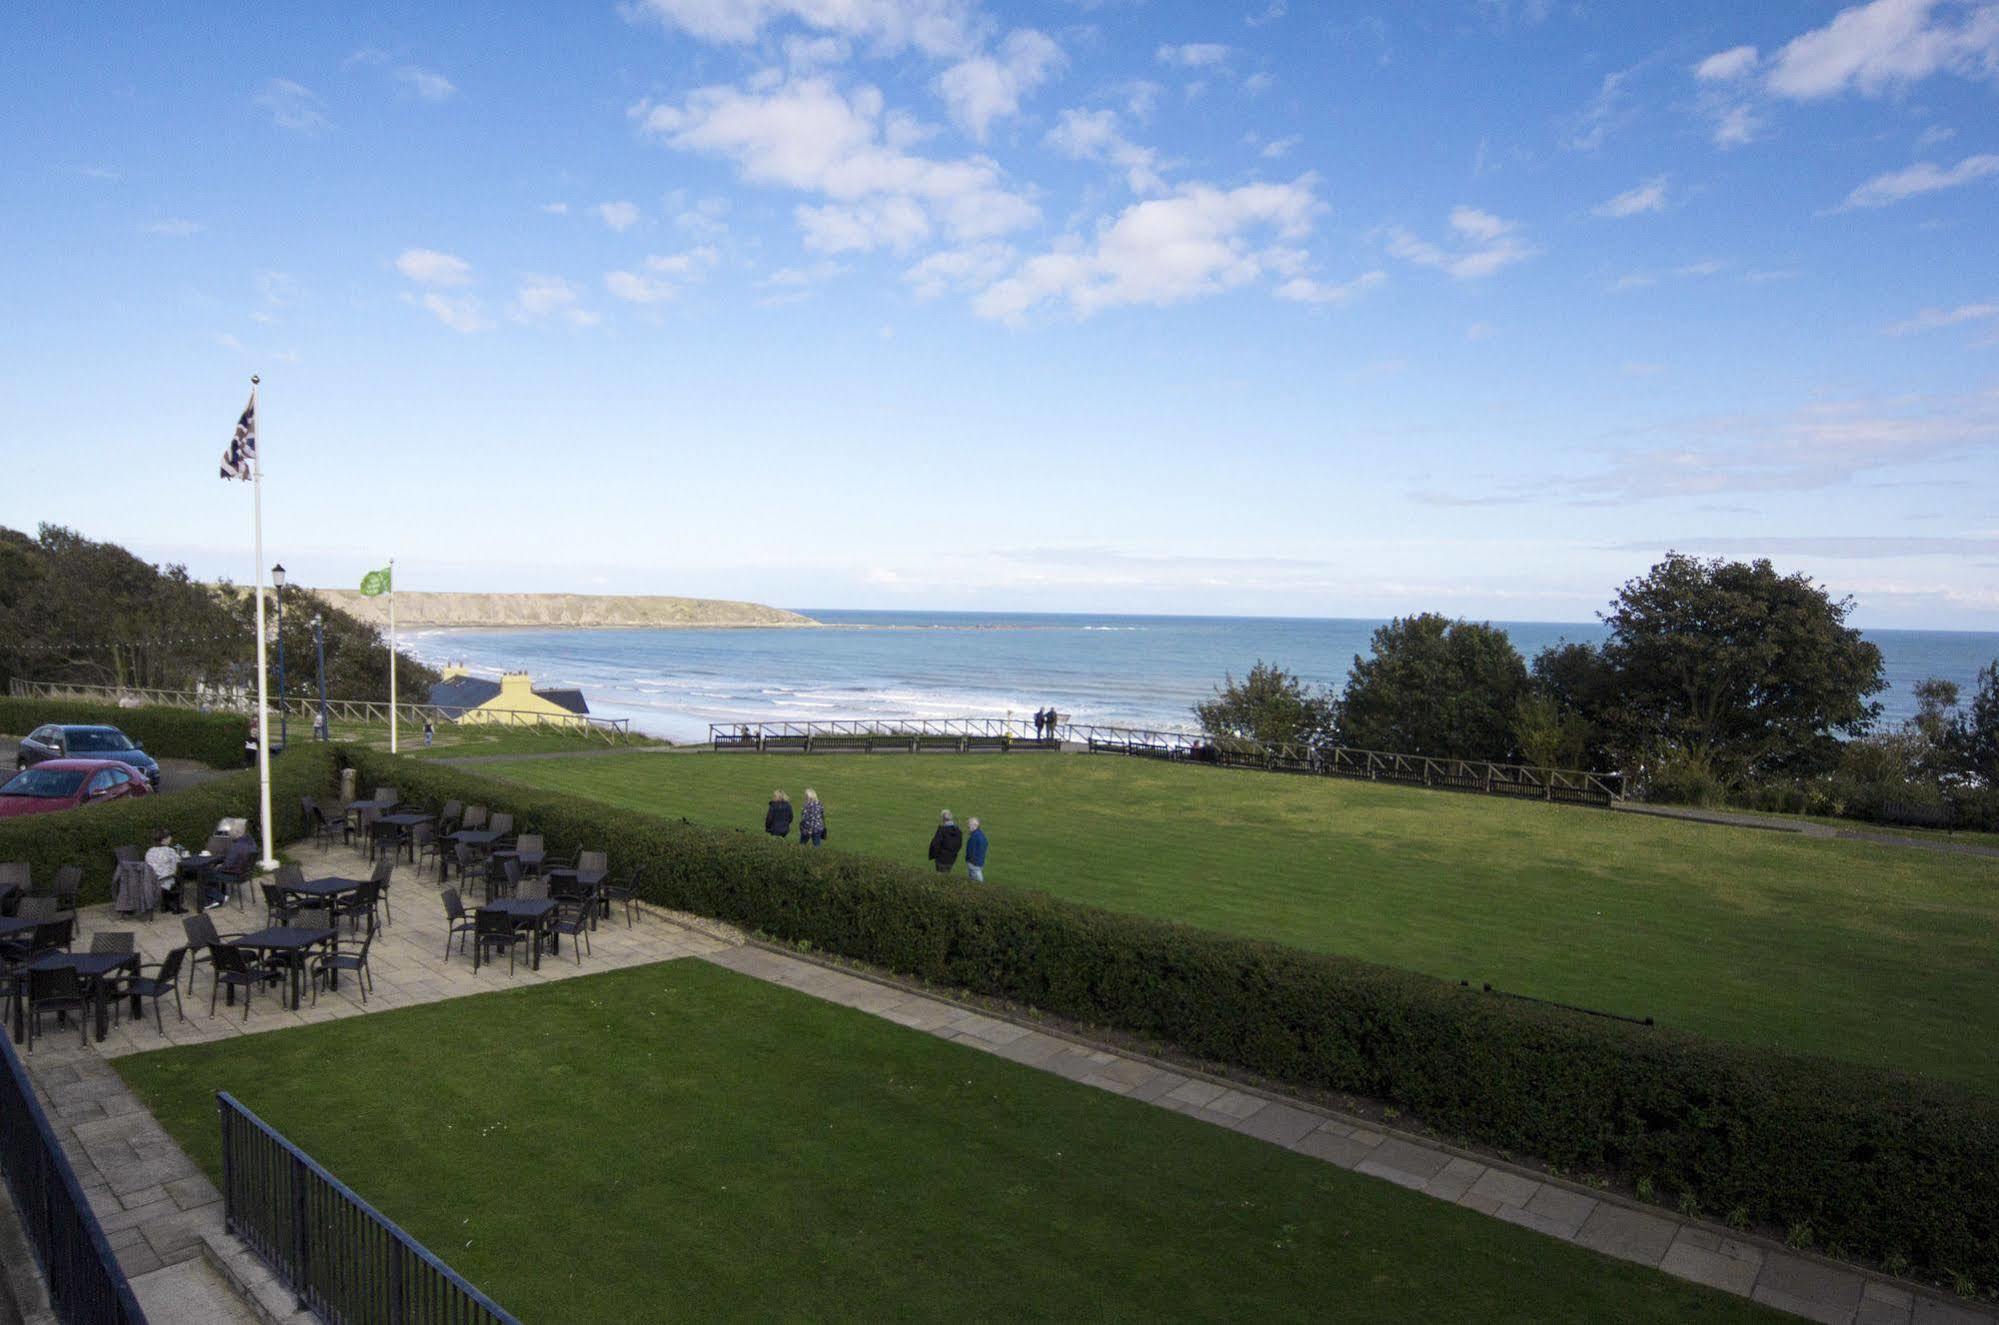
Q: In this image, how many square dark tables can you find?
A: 12